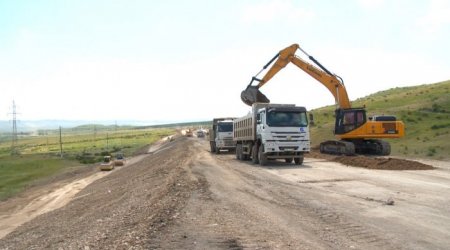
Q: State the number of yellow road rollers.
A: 2